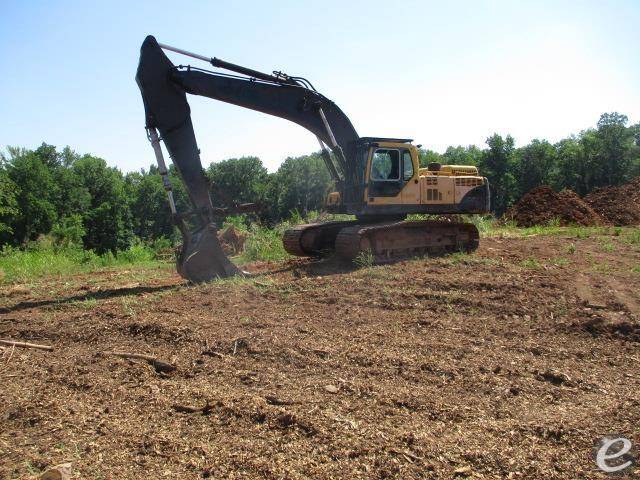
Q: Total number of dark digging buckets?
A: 1